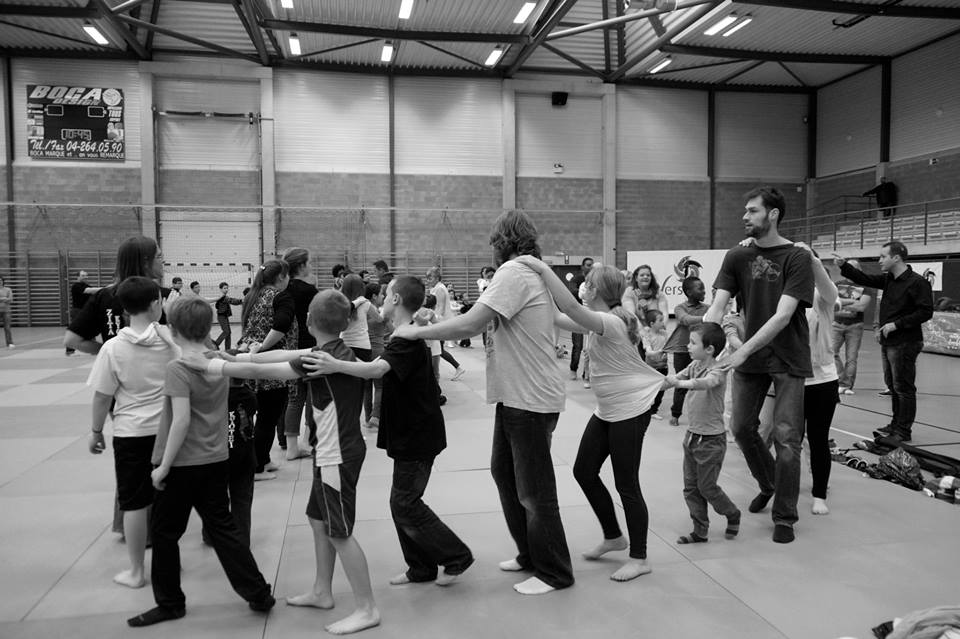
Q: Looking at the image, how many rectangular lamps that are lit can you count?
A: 10